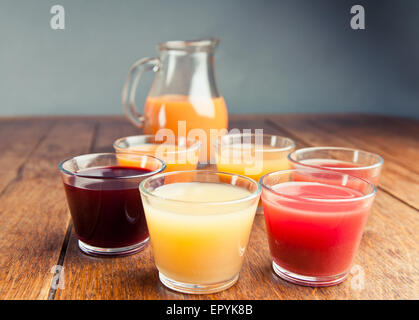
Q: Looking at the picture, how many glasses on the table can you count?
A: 6